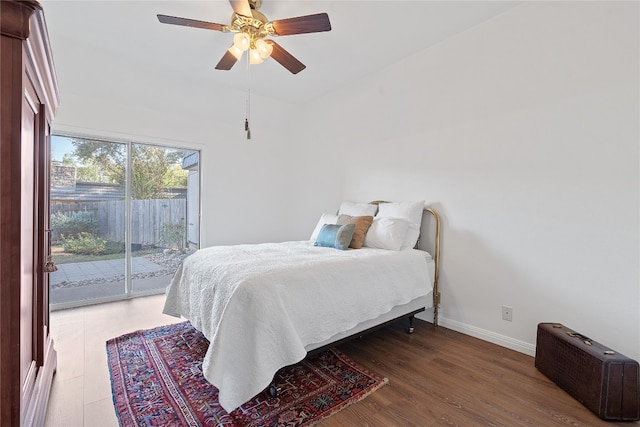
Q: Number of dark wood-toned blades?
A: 5